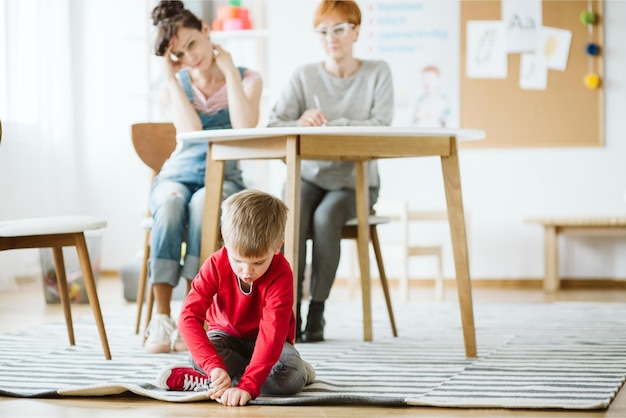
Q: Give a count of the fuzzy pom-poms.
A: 3